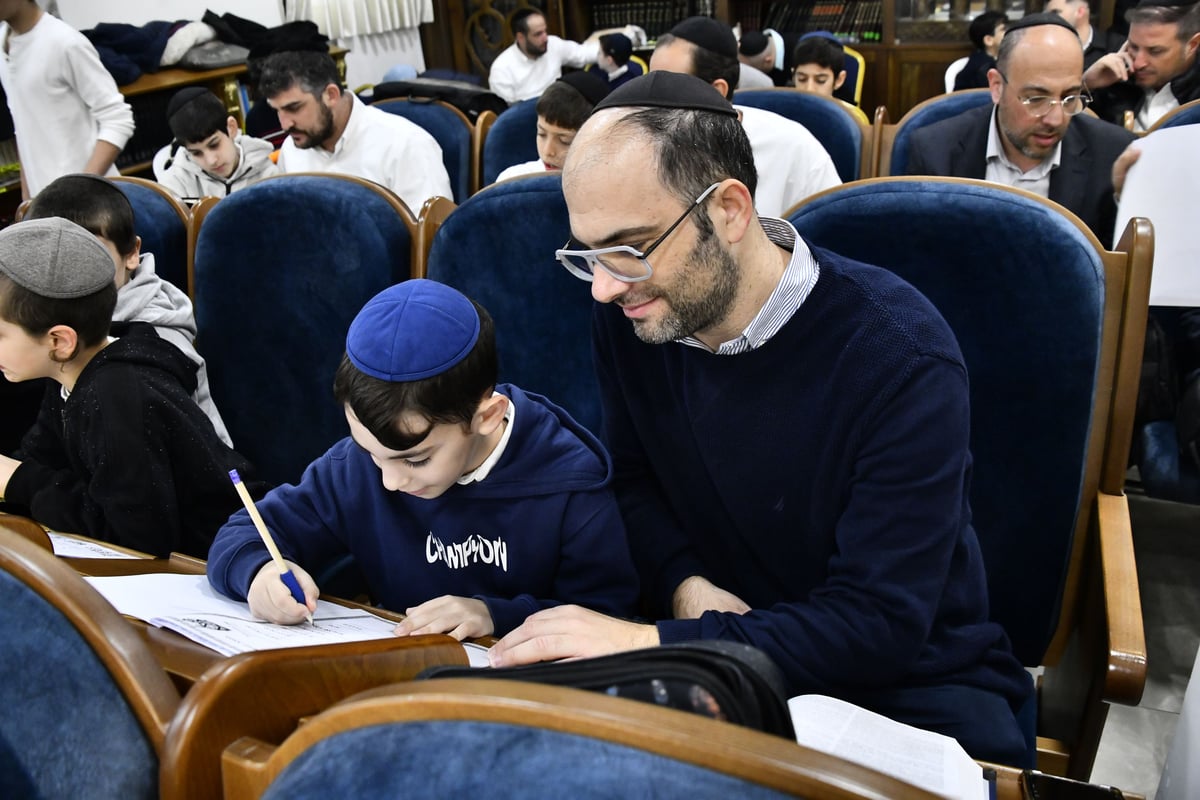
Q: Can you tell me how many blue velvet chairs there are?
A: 11